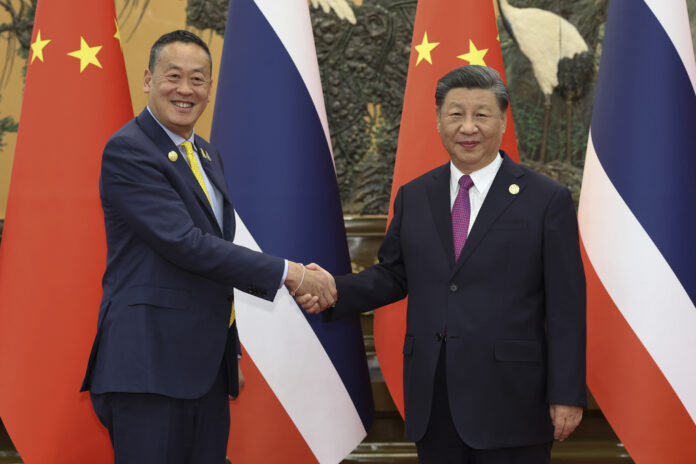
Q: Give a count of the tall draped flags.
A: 4